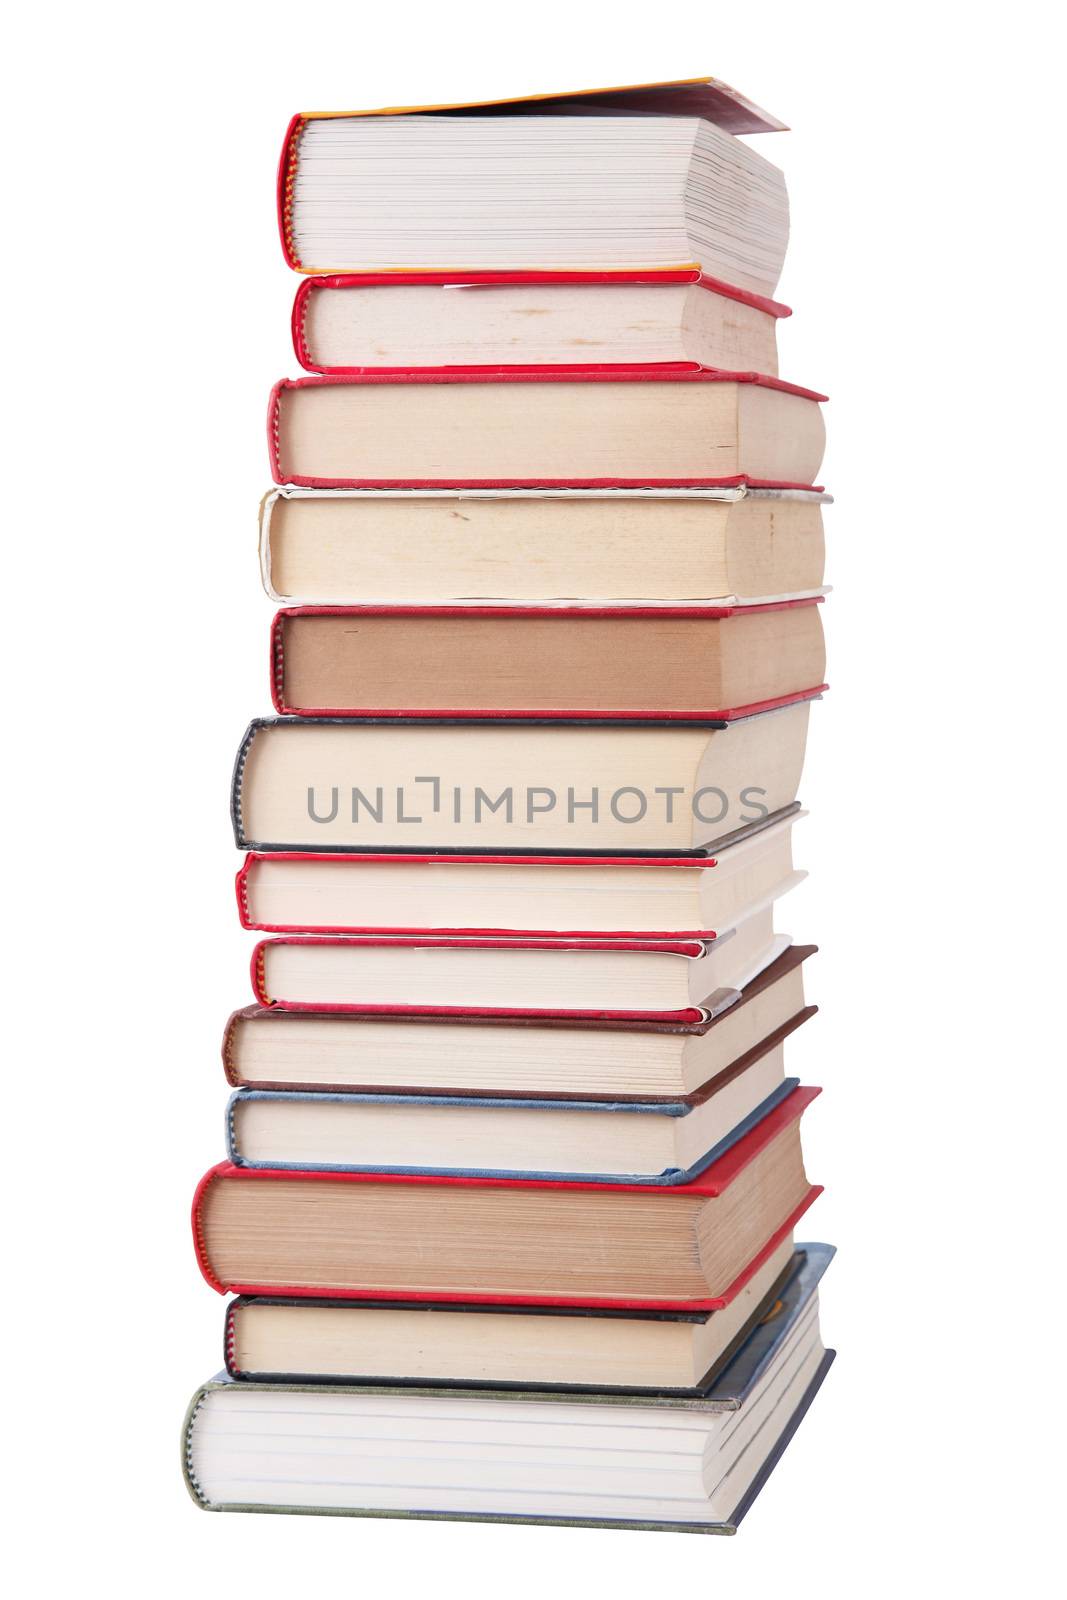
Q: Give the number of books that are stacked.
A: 13